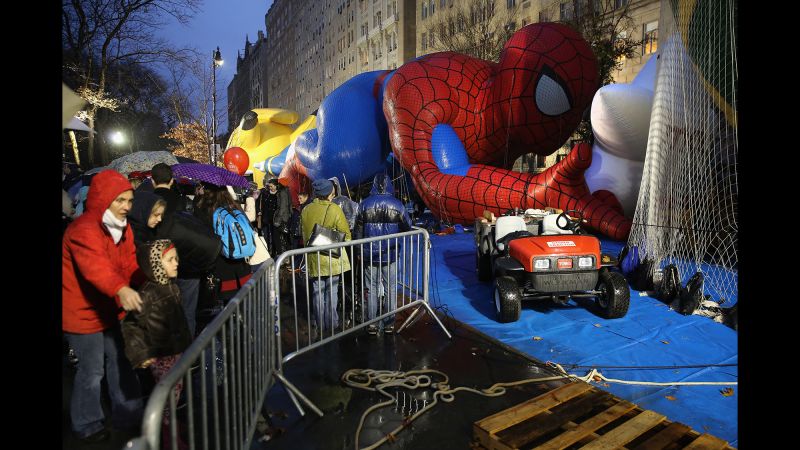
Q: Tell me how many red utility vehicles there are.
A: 1